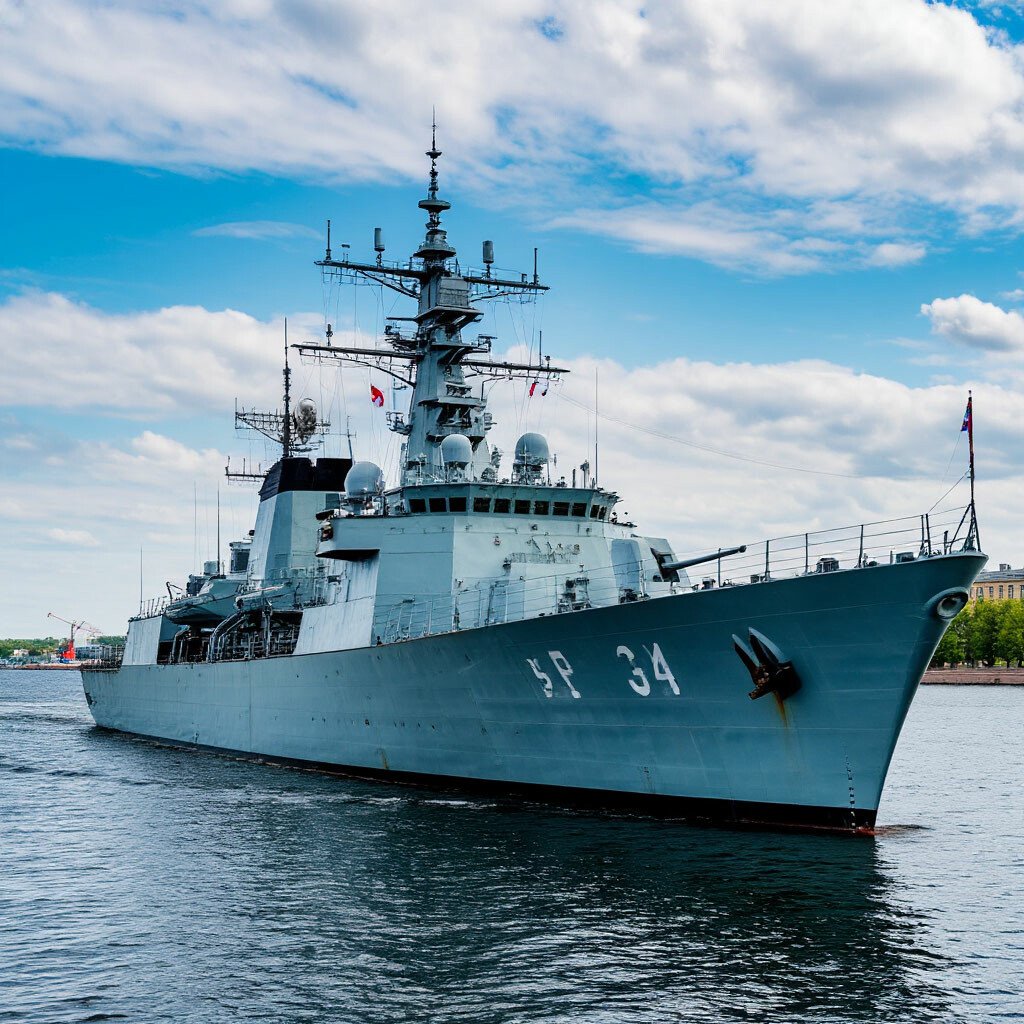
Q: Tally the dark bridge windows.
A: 11